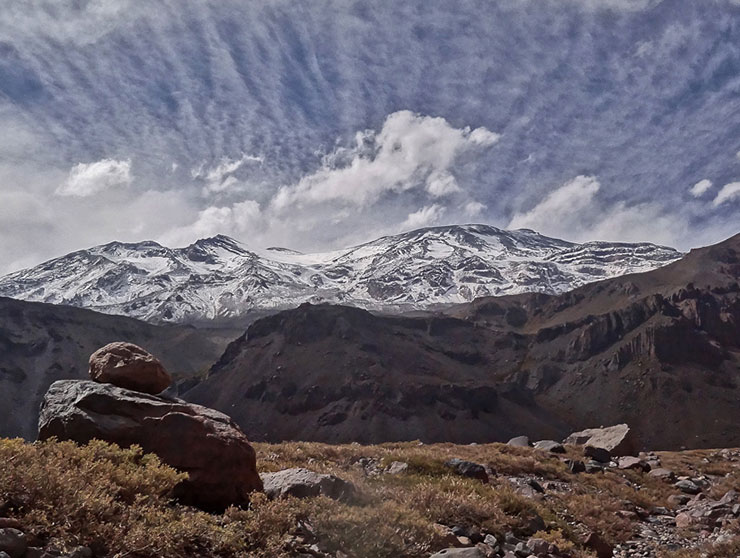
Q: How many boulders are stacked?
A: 2